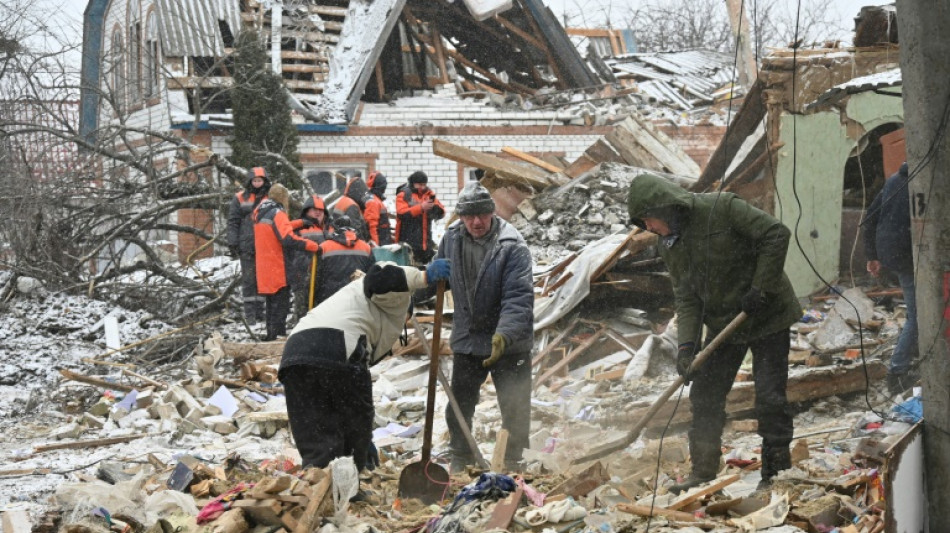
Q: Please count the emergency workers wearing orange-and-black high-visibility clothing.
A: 7